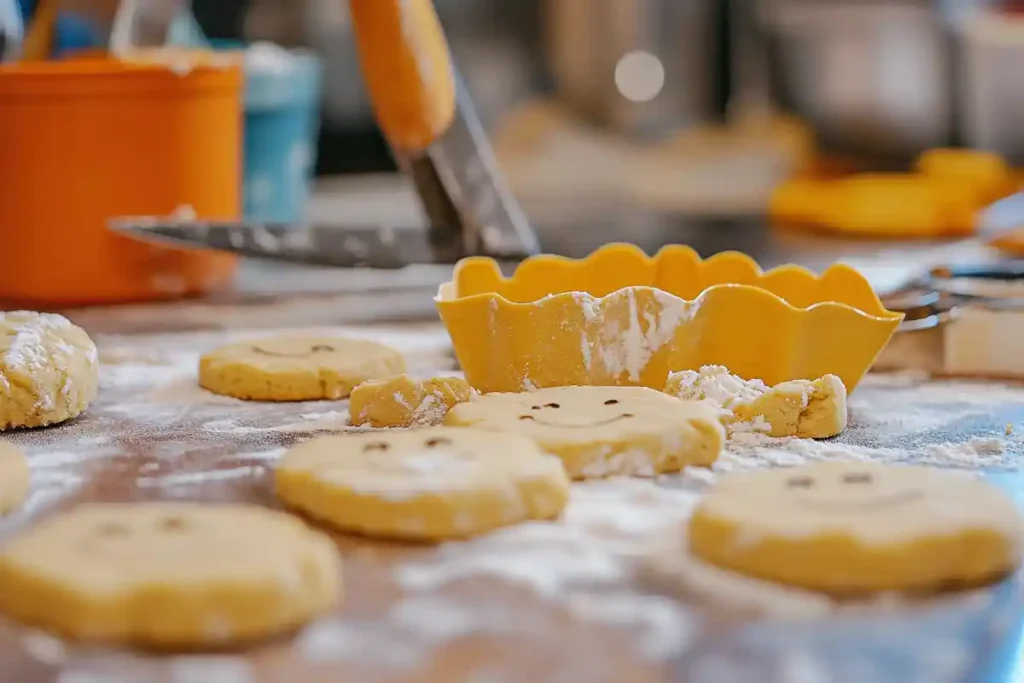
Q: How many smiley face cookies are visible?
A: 5